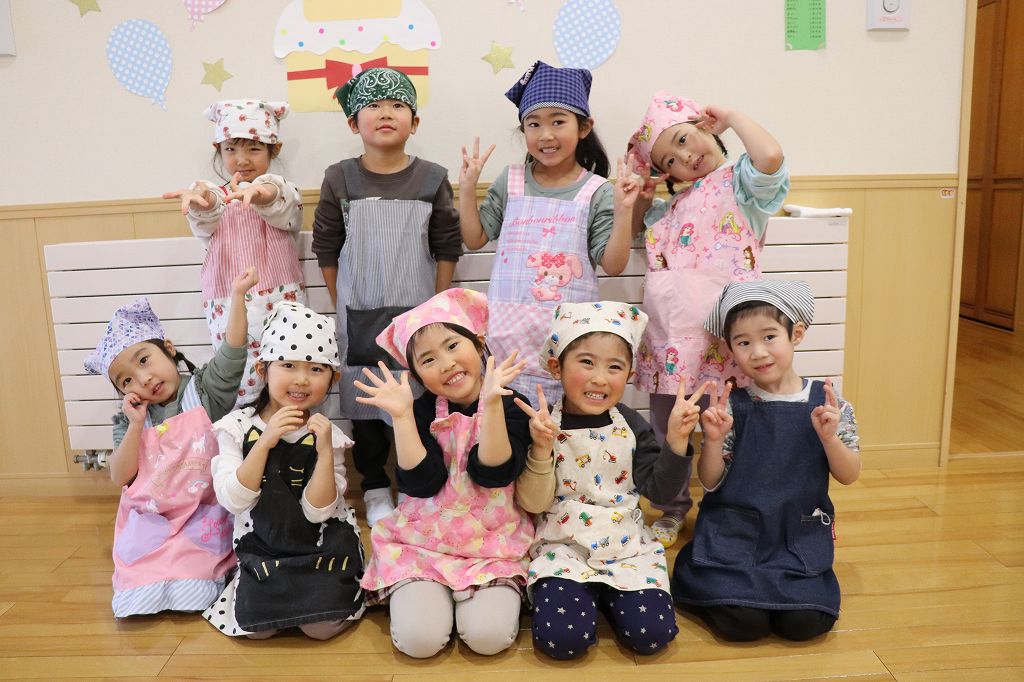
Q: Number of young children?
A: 9